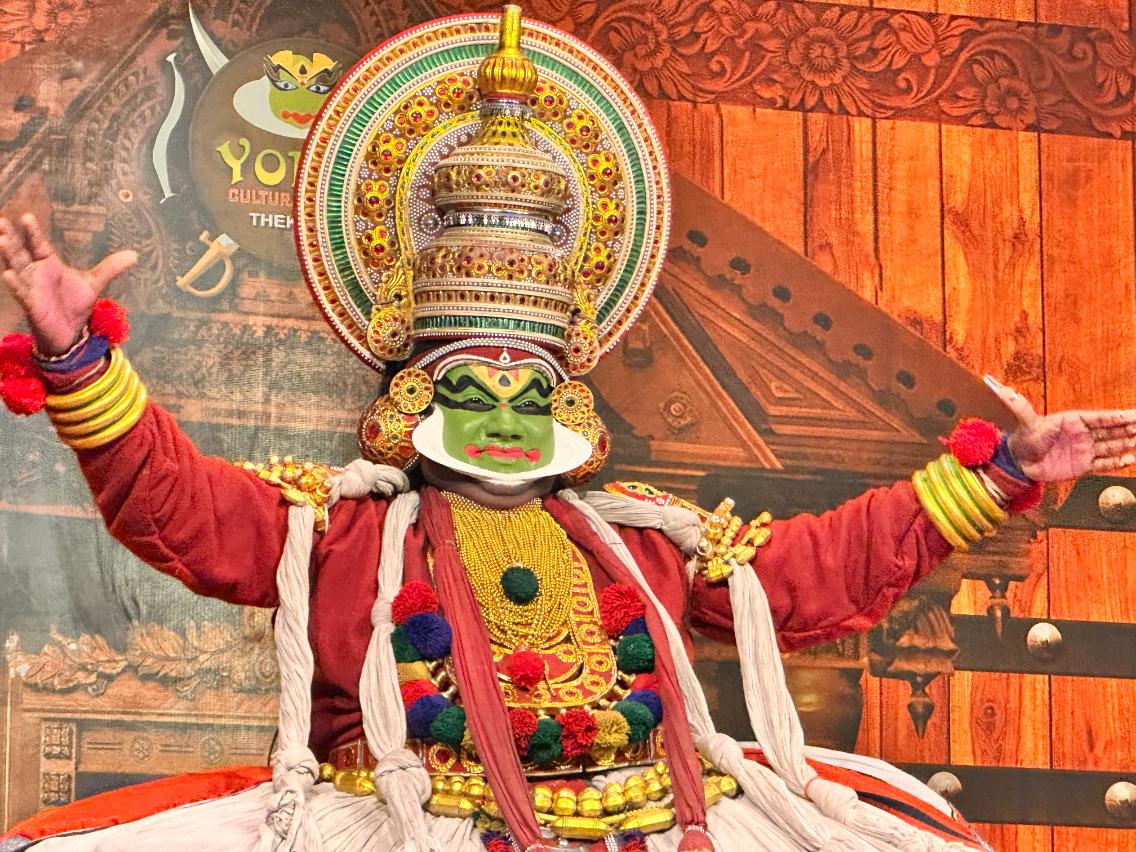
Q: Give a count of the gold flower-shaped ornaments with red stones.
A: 10